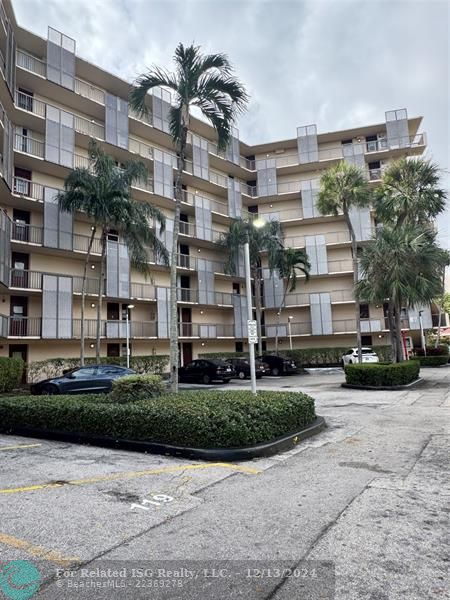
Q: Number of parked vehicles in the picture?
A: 5